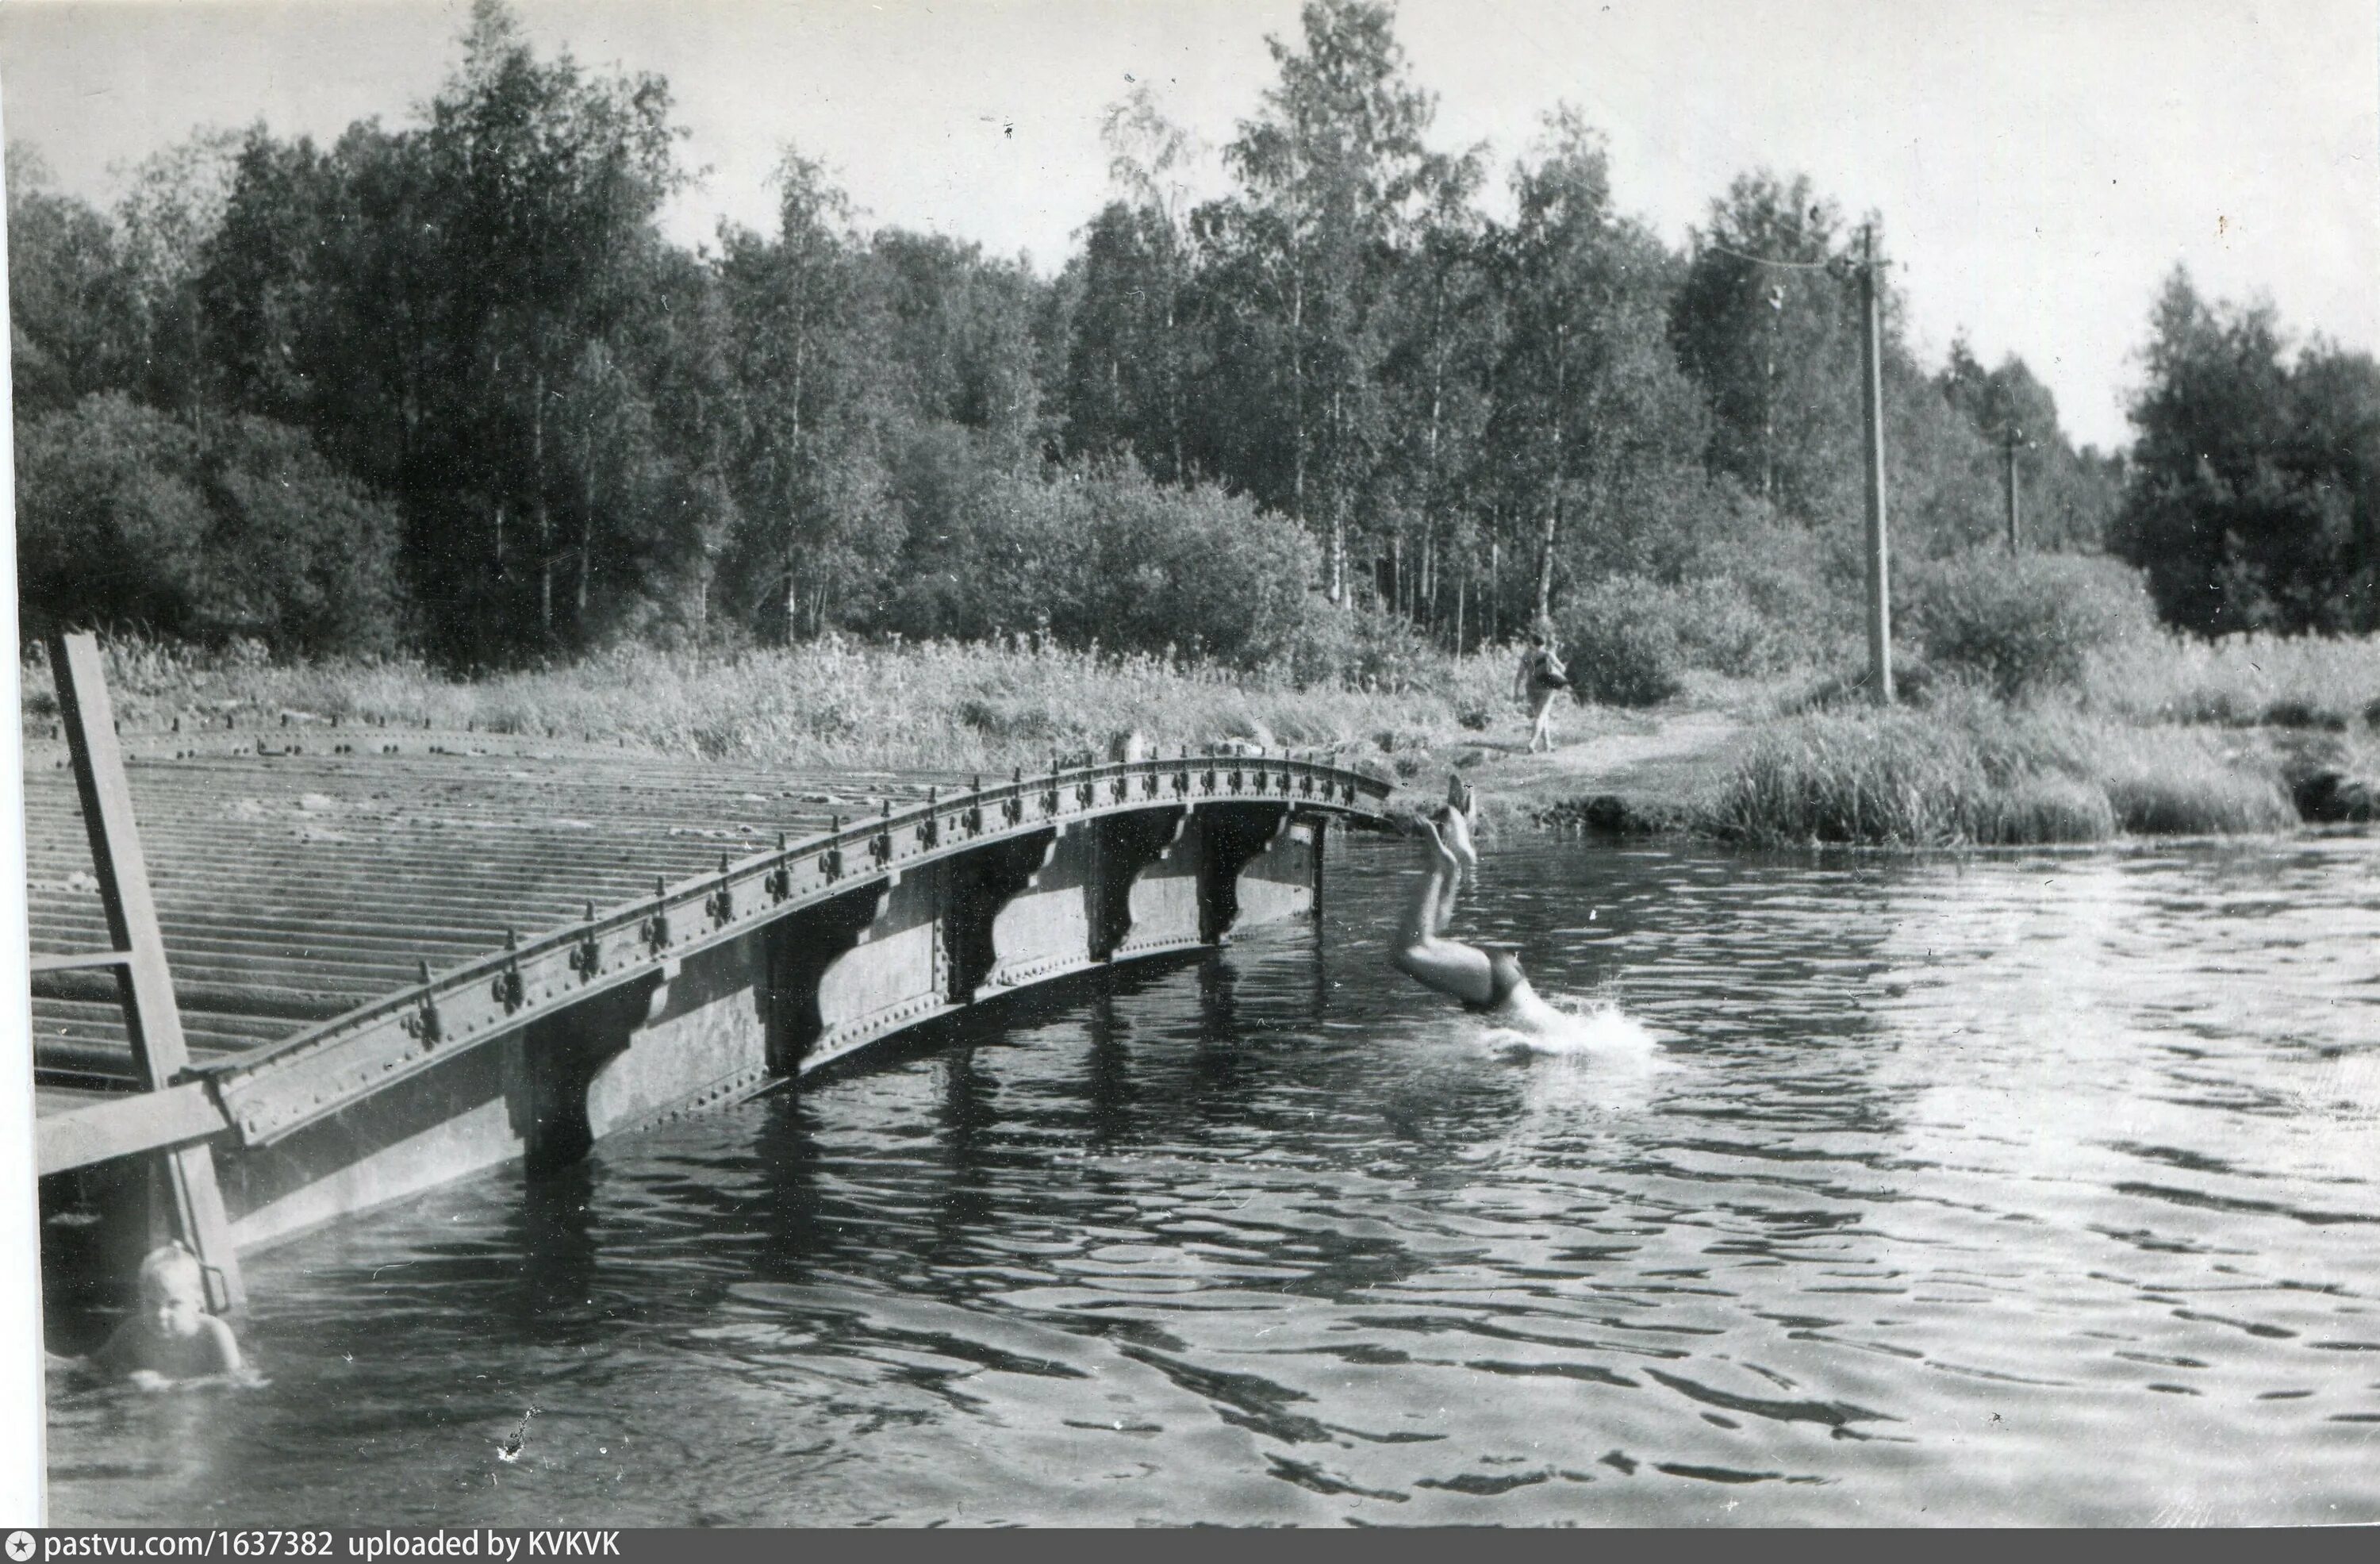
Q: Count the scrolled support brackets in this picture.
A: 5